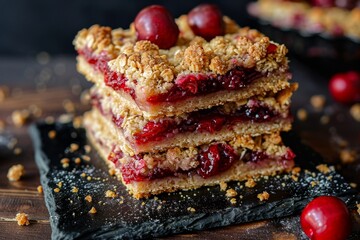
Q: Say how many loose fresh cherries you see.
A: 4